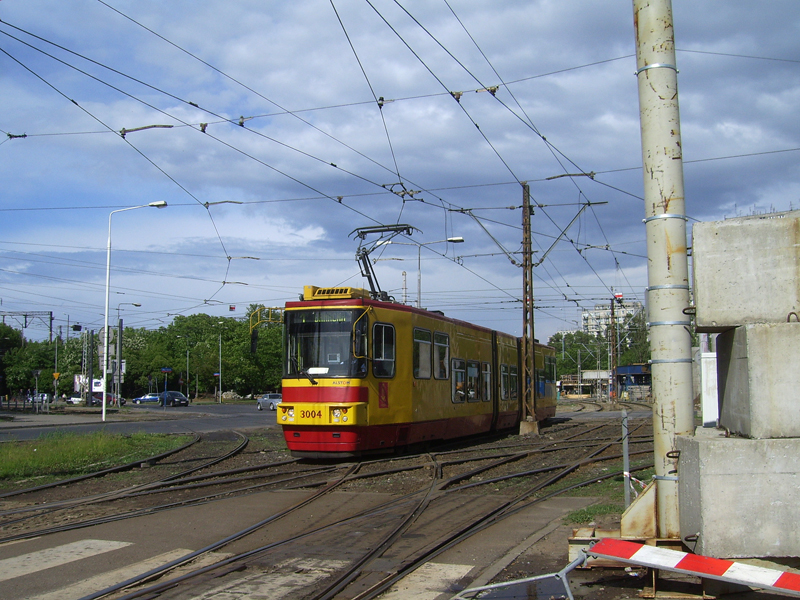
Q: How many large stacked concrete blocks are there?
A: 3